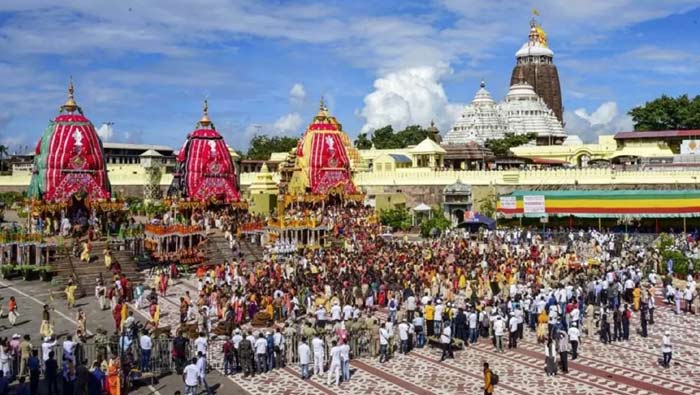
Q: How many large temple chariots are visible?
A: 3